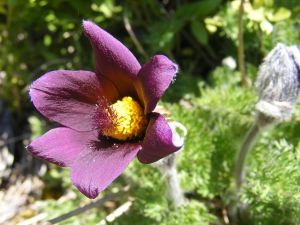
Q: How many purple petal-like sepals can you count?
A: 6